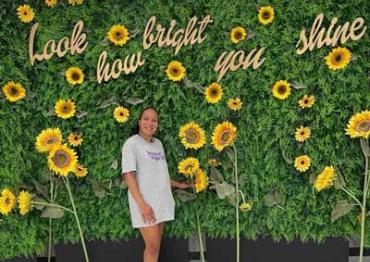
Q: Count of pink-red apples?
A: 0